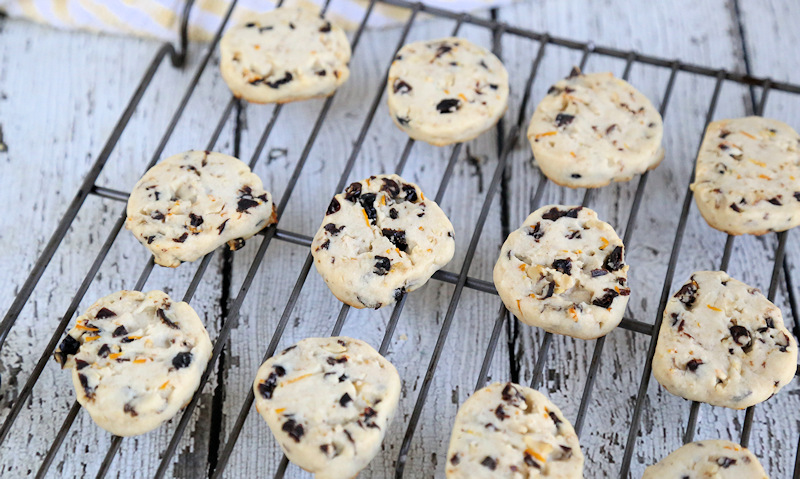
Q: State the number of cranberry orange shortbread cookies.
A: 12